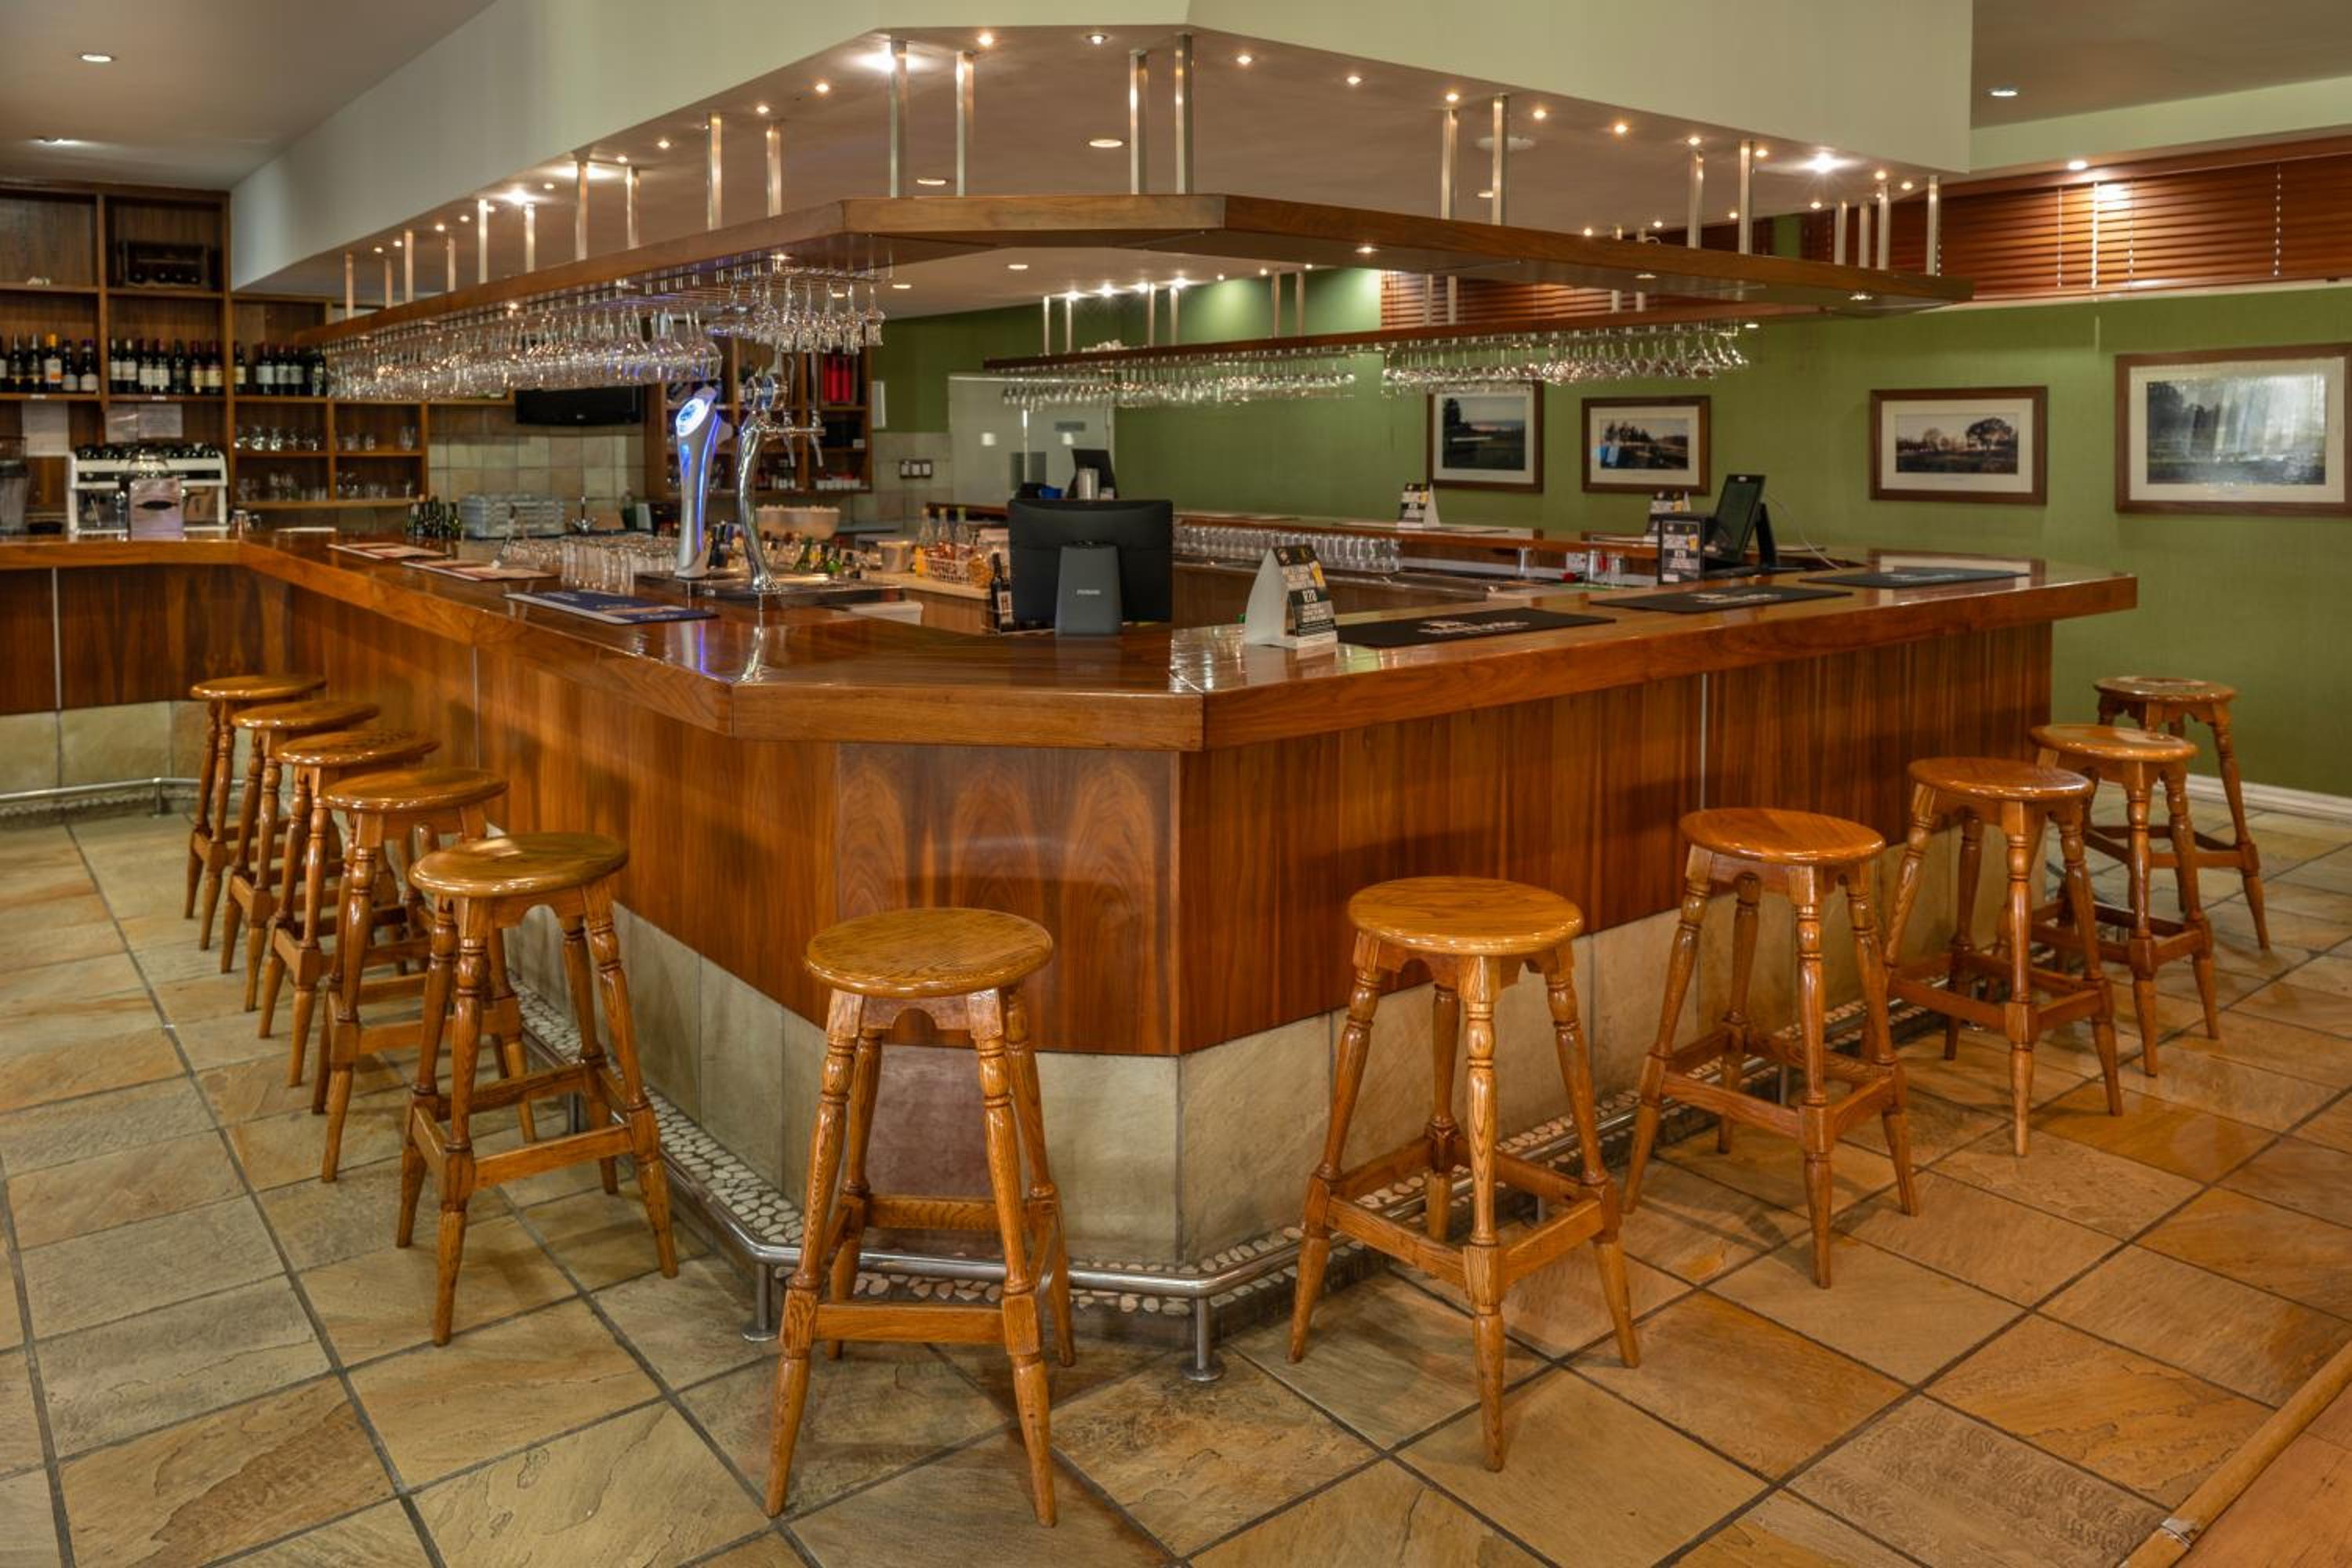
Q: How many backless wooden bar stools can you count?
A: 11